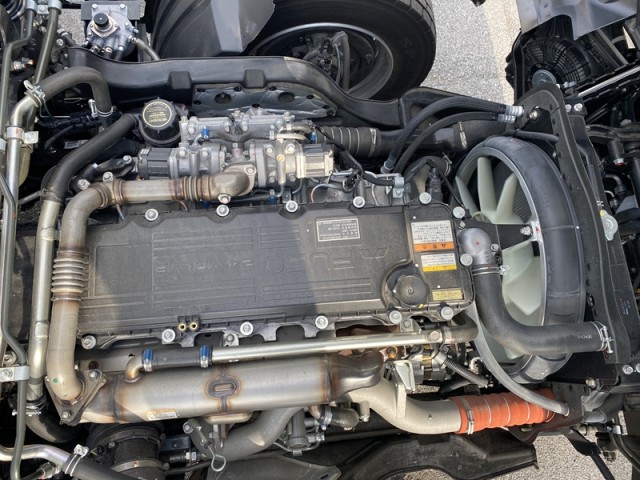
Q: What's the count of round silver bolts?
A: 13